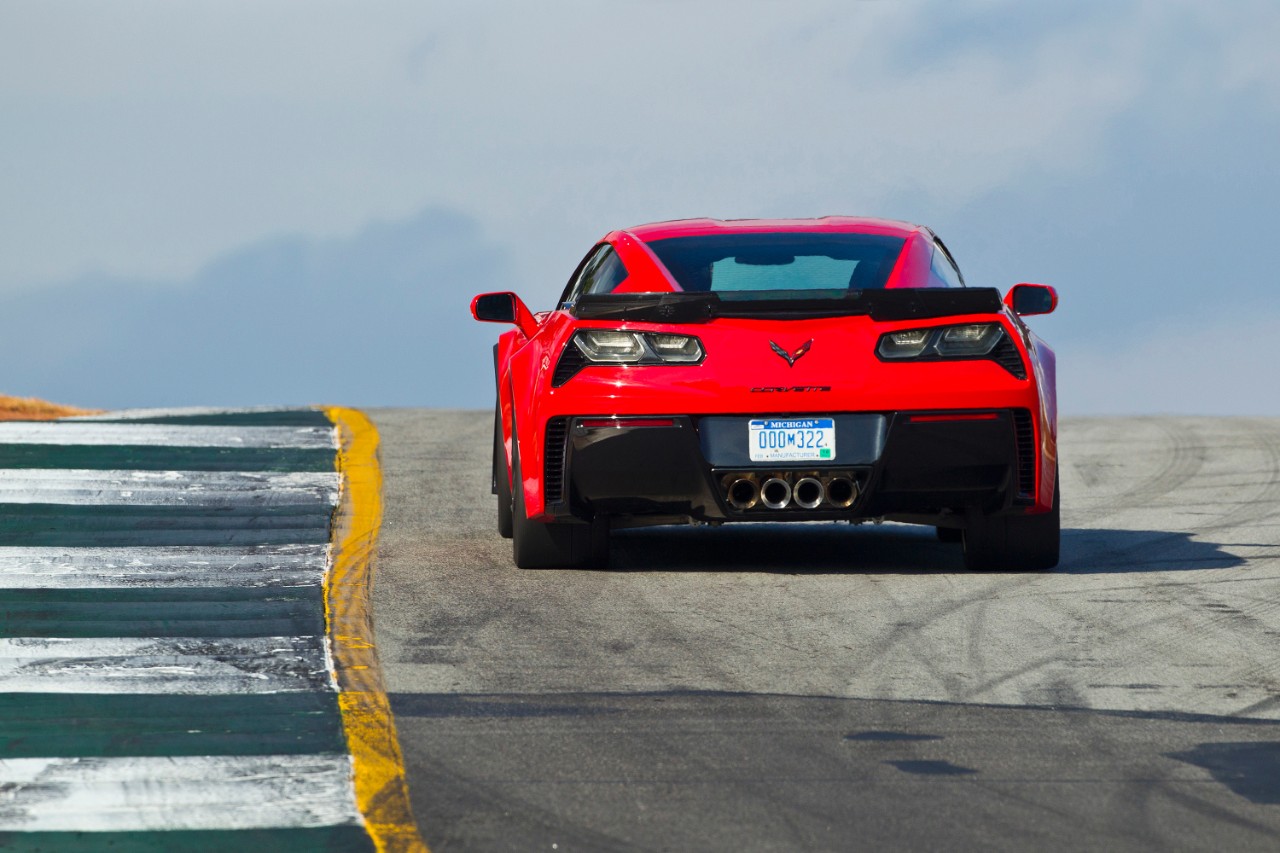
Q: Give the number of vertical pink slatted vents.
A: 0